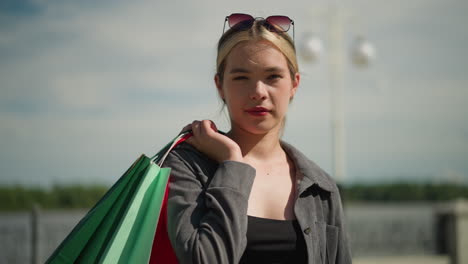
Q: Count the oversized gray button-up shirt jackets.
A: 1